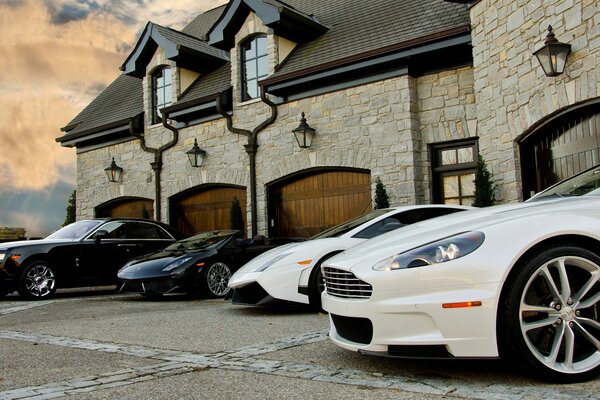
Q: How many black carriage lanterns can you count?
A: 4